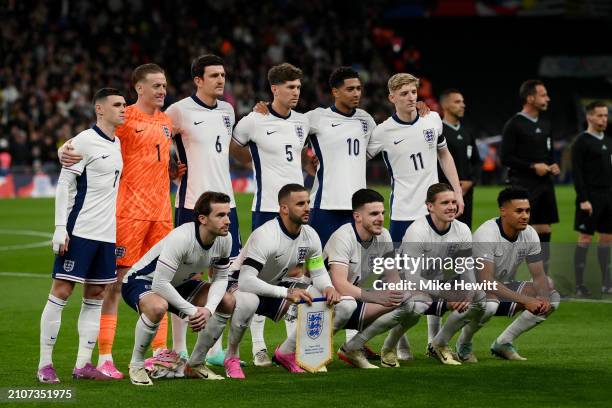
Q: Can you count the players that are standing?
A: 6